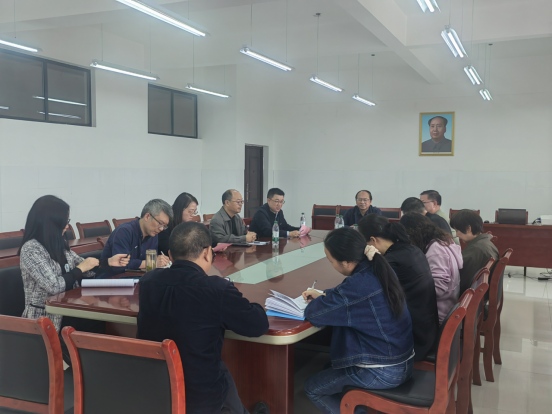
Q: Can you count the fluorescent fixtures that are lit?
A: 11